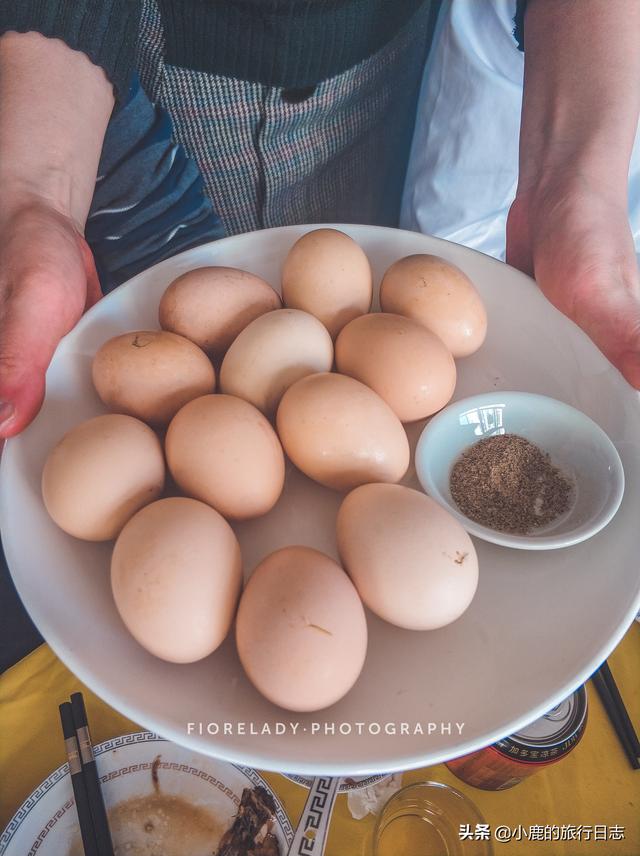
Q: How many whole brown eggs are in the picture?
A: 12